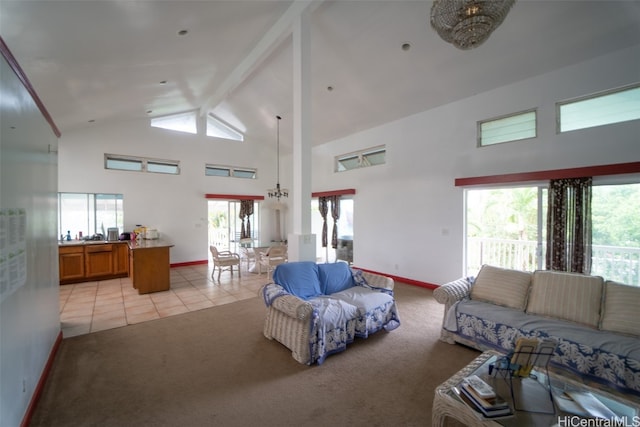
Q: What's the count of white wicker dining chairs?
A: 3